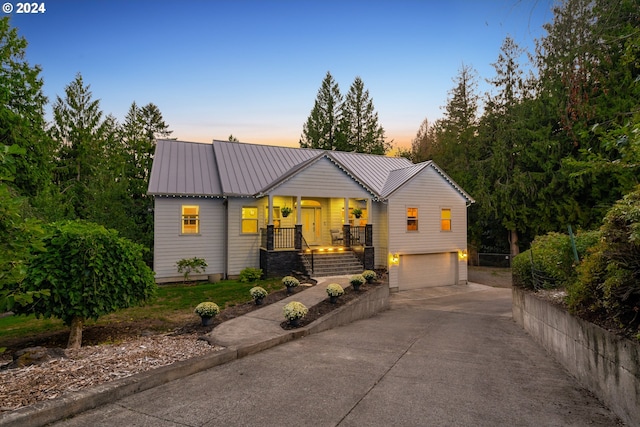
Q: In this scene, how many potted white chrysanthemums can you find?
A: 7